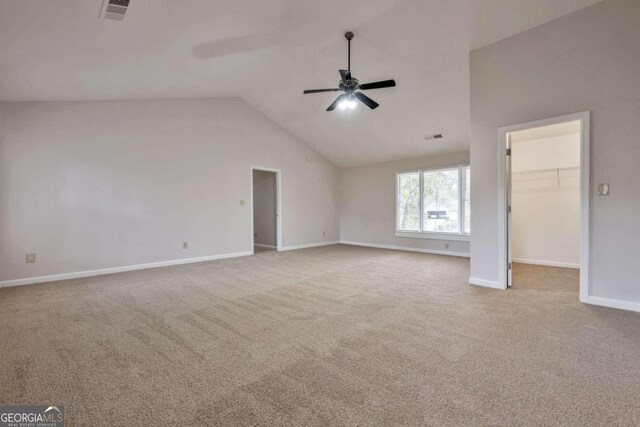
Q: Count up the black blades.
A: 5